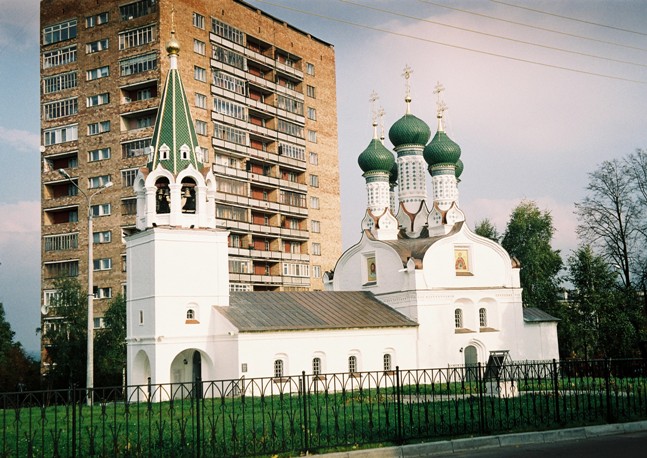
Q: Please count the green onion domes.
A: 5